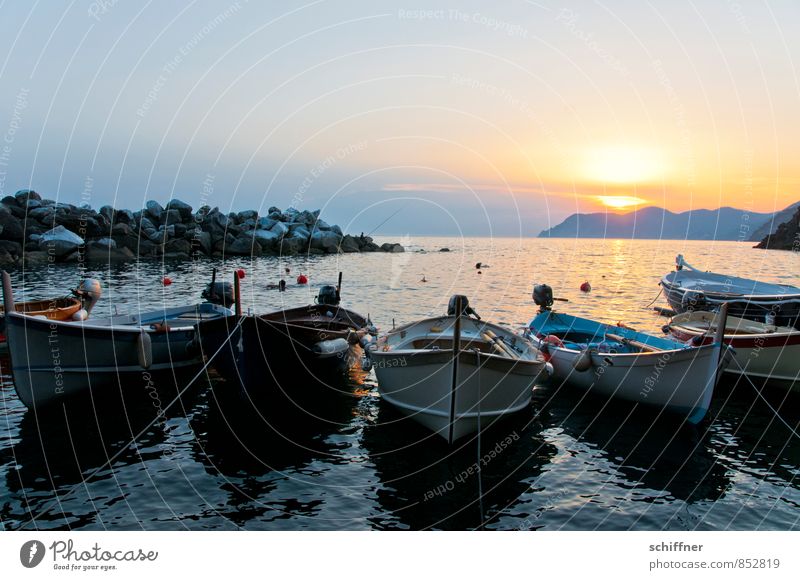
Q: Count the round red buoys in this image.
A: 4